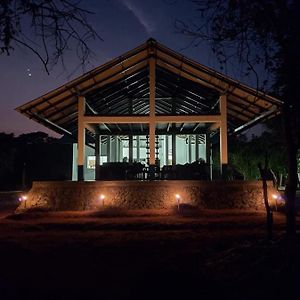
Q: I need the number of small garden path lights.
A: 4